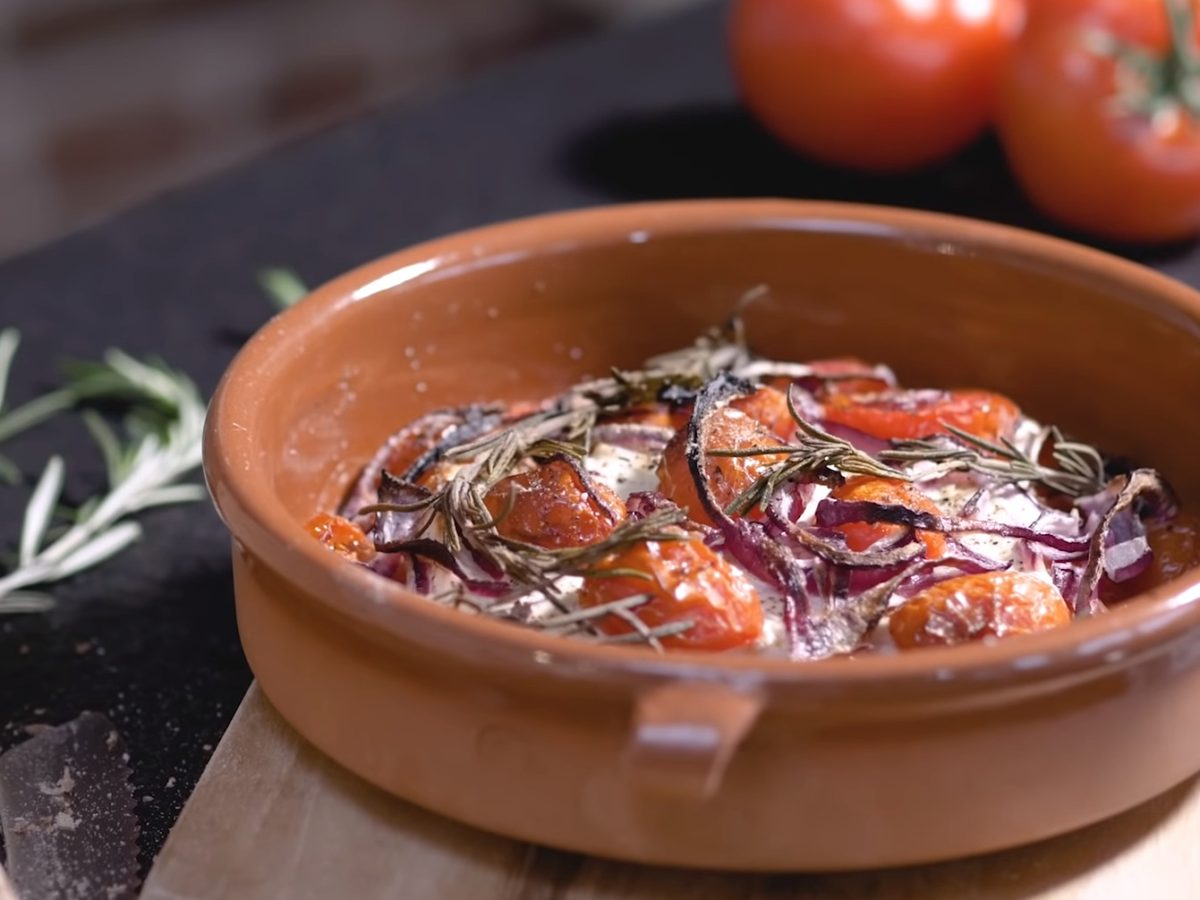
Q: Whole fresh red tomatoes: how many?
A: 2